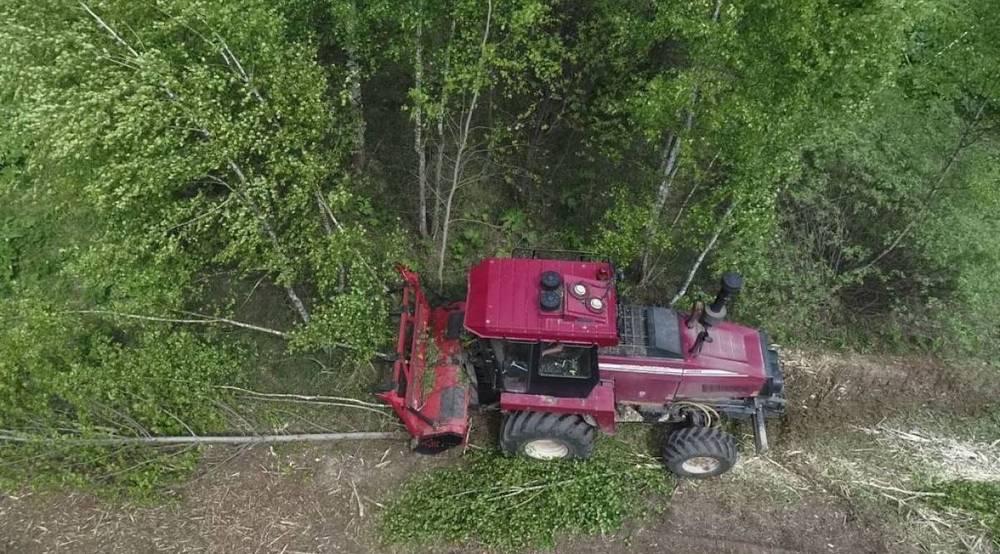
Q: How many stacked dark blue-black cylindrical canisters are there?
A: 2